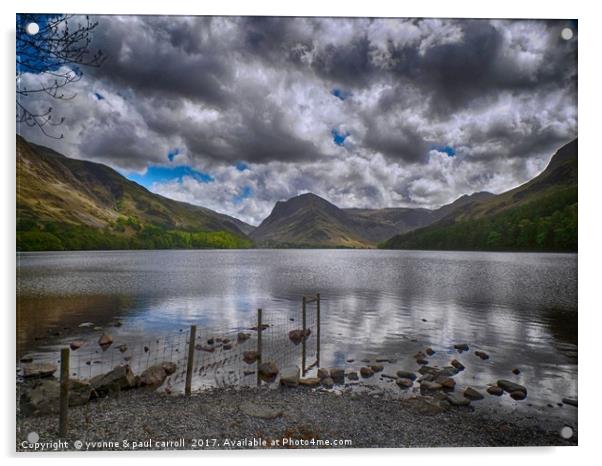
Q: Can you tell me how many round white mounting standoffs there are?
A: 4